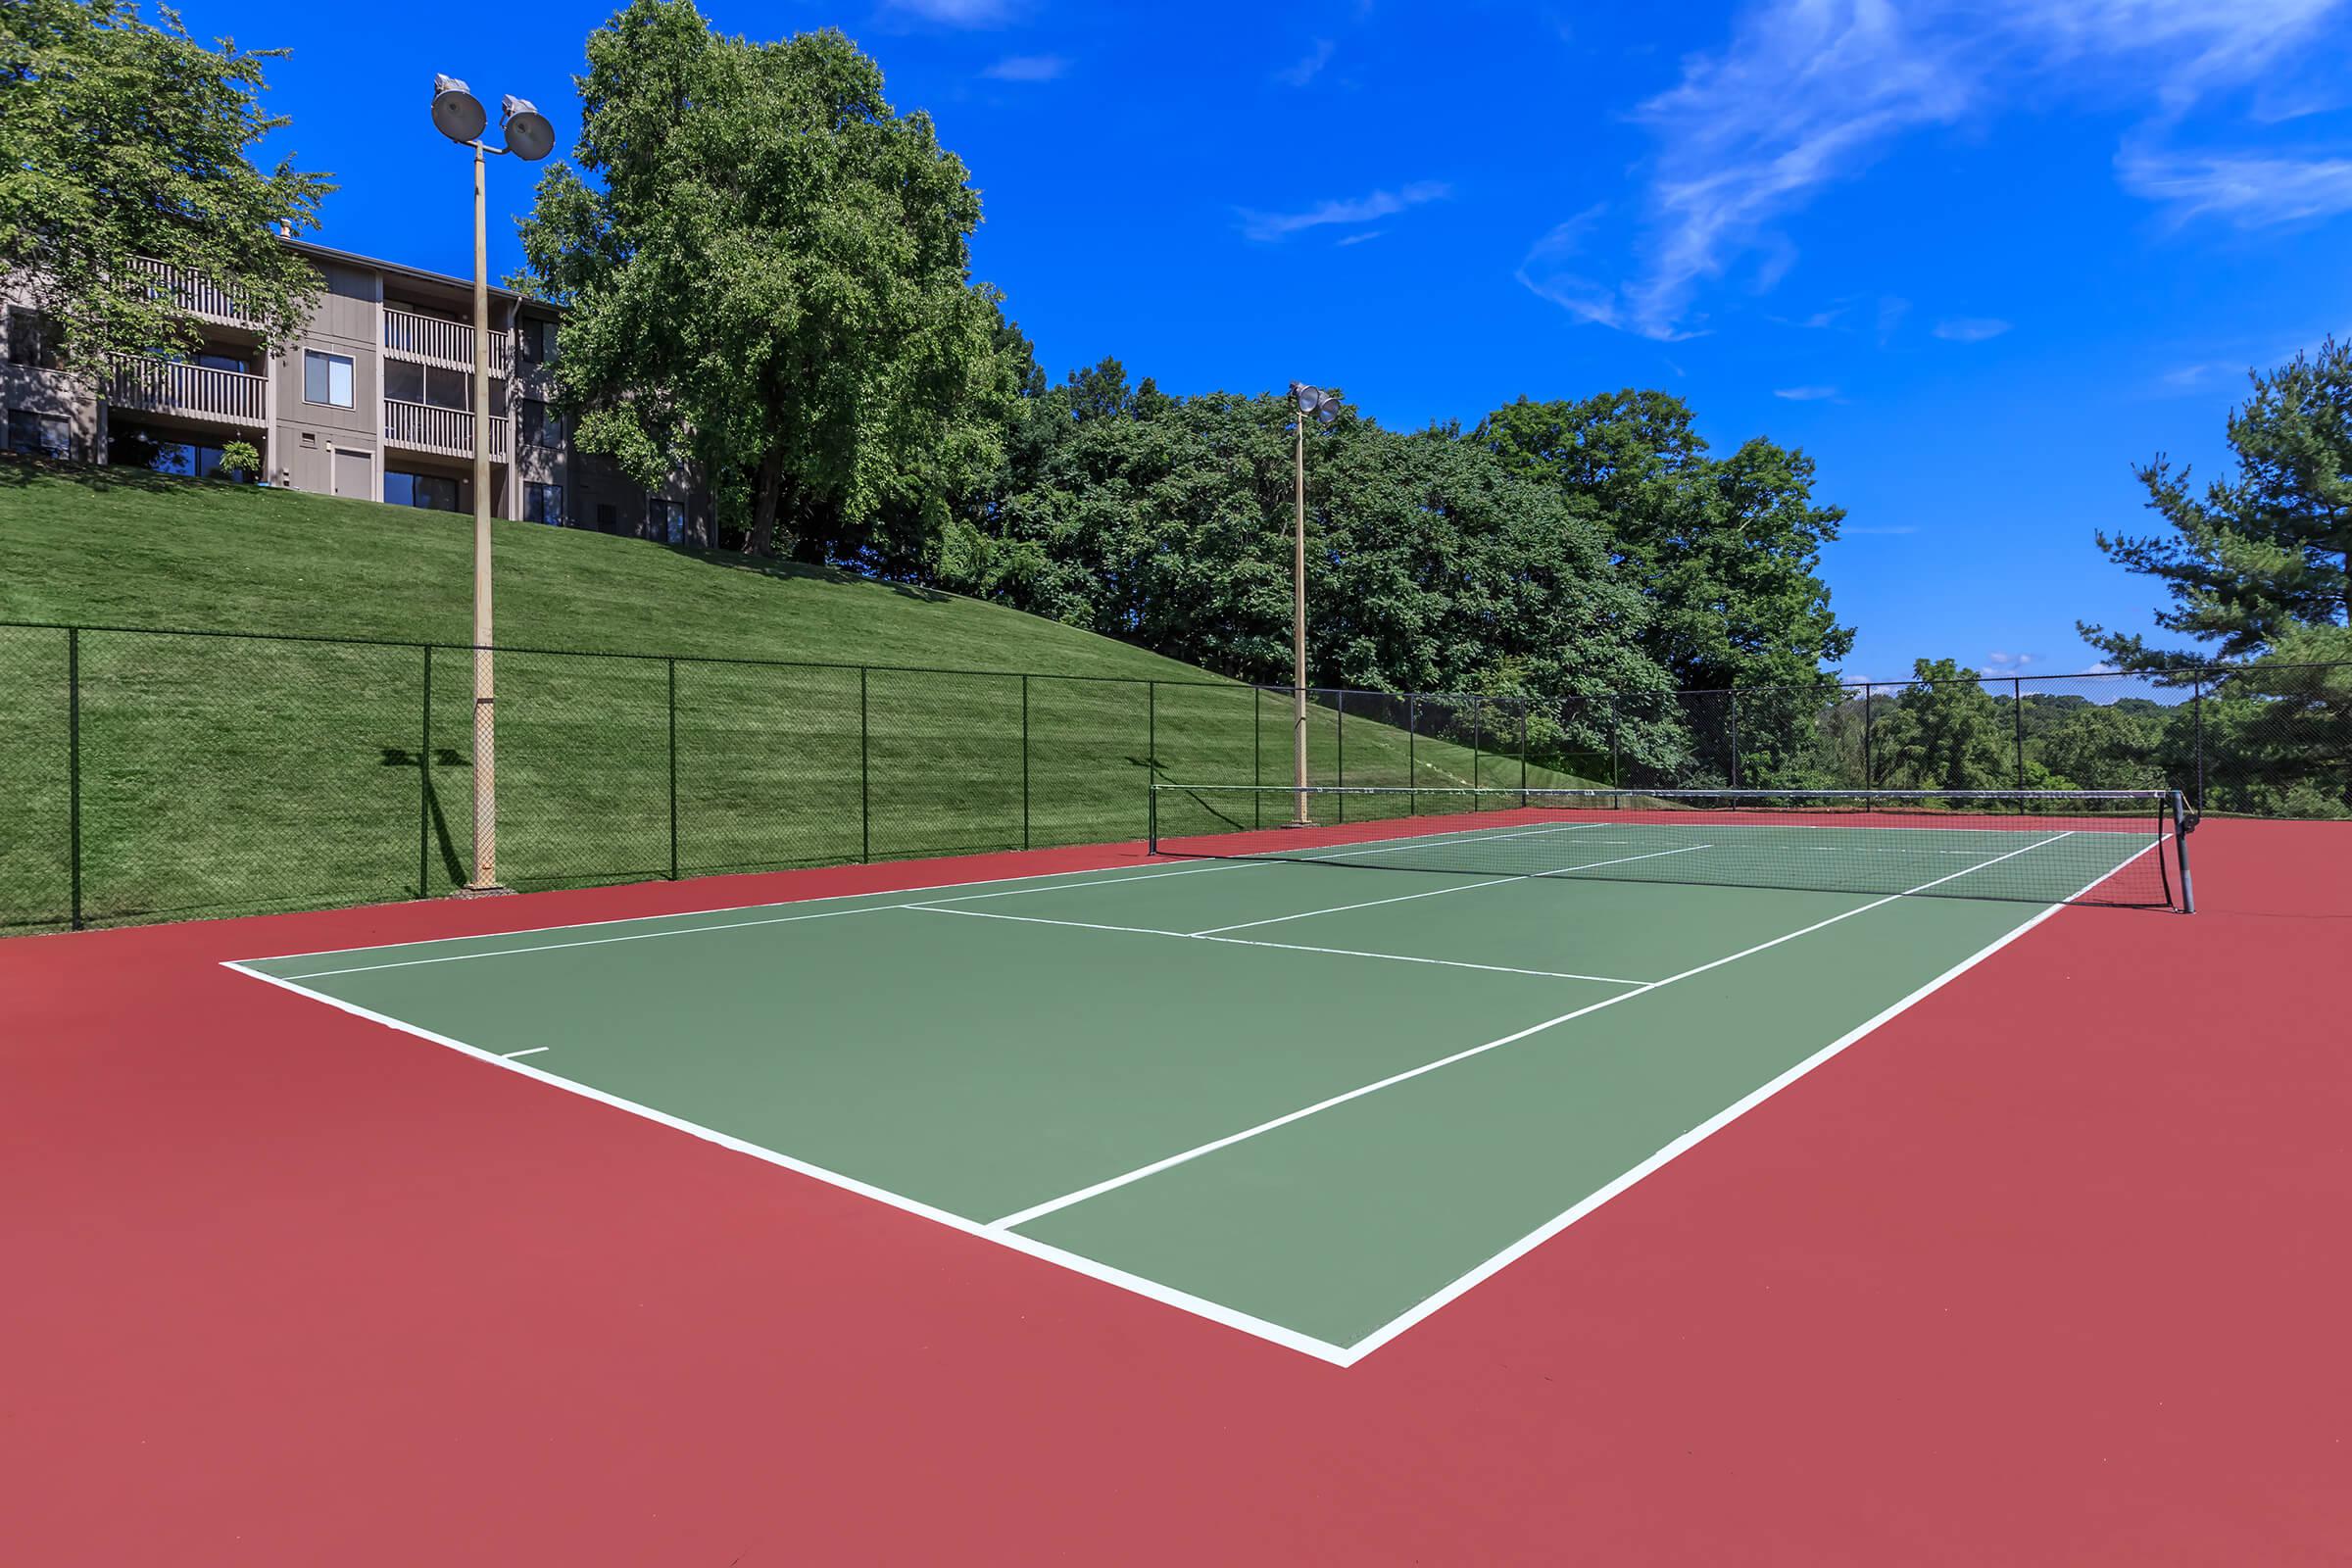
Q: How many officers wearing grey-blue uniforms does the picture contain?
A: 0